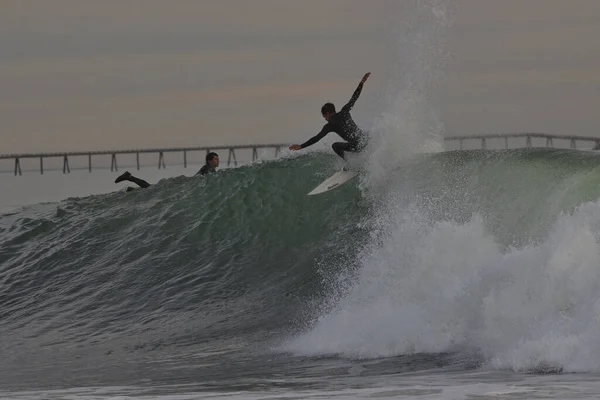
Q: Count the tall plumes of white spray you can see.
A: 1